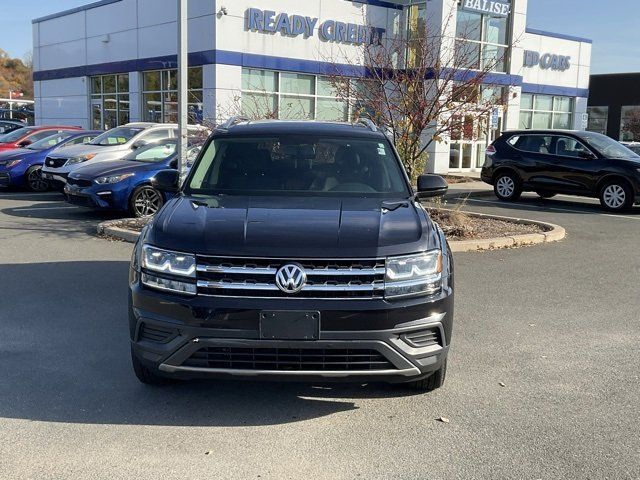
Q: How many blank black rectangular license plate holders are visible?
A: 1